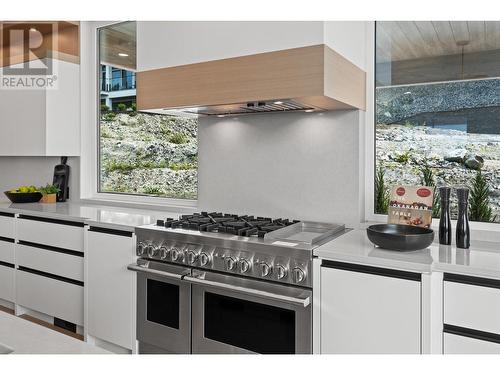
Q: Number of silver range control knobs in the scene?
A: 11